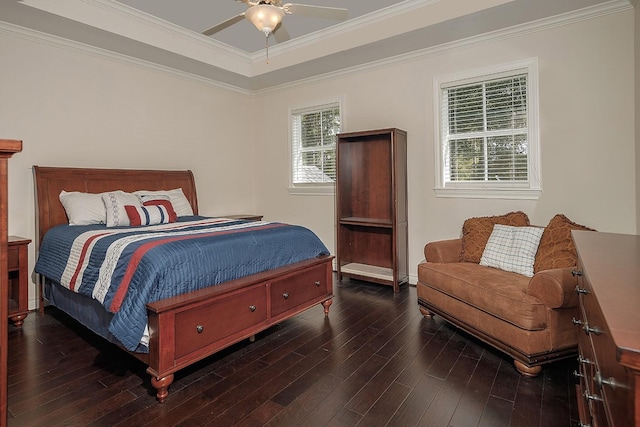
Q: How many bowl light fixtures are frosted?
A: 1